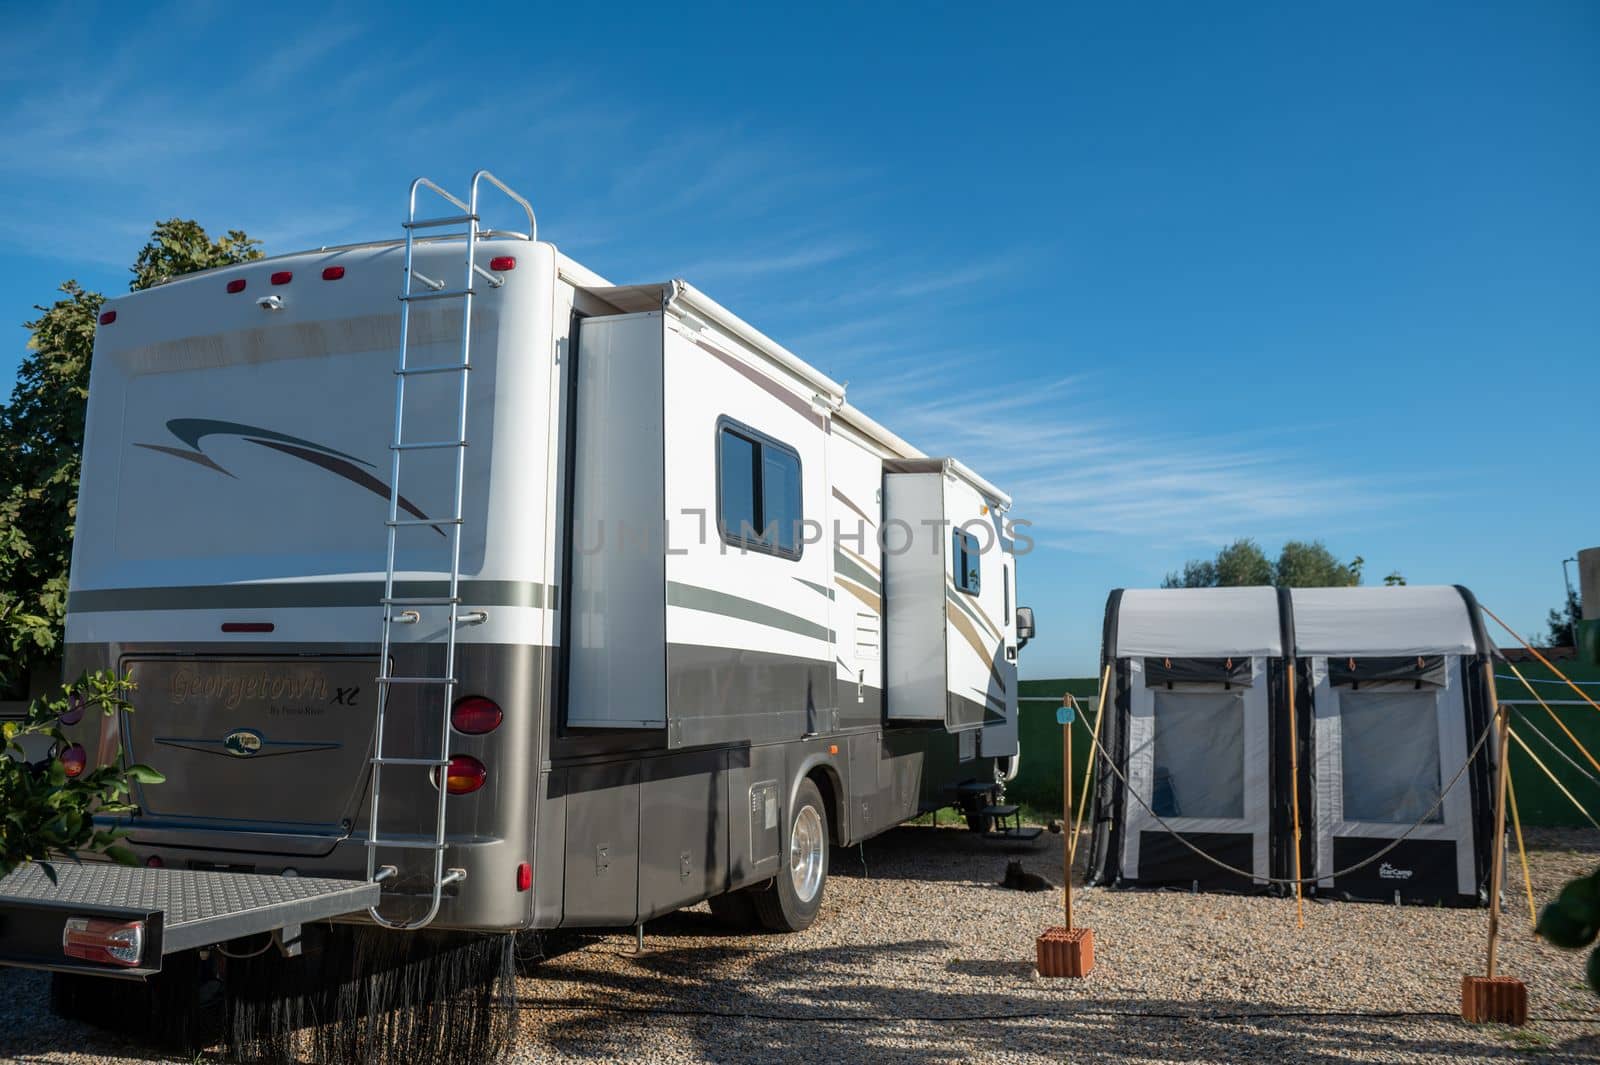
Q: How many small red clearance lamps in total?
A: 5